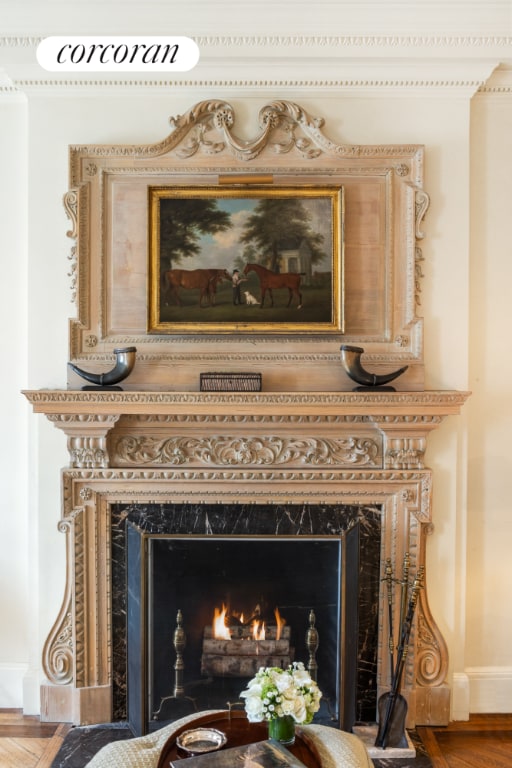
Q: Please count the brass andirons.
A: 2